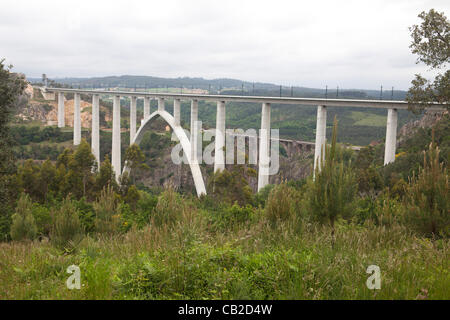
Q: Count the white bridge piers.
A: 13